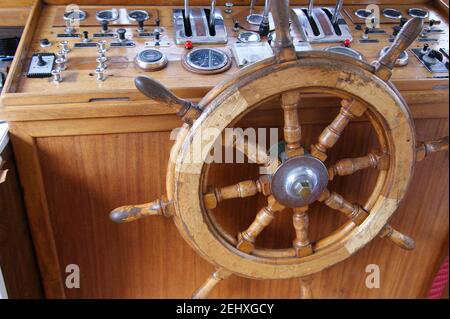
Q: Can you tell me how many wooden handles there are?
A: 8